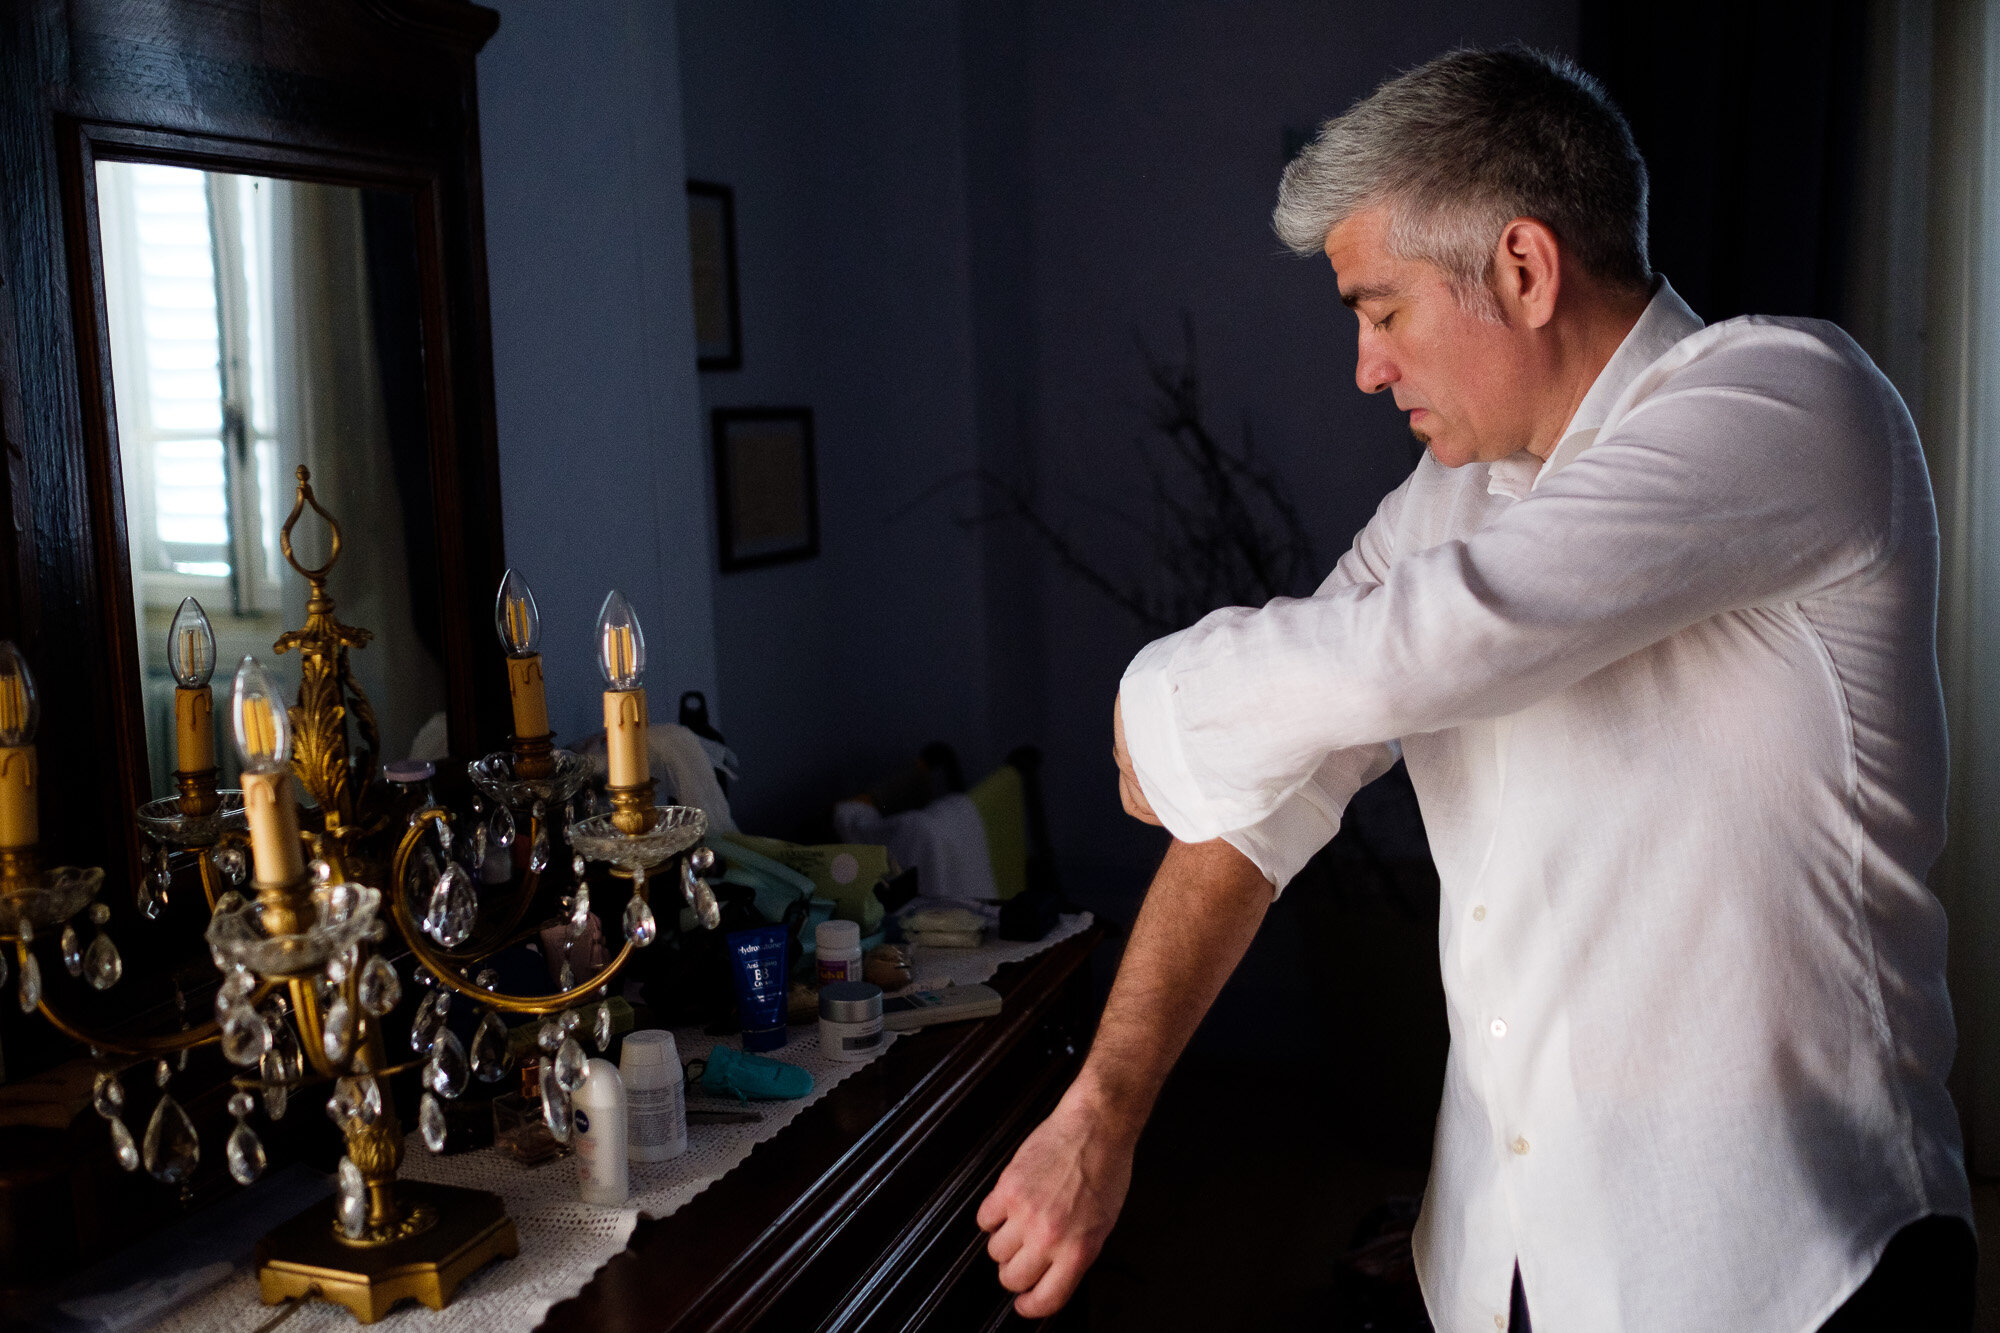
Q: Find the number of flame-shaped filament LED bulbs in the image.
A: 5